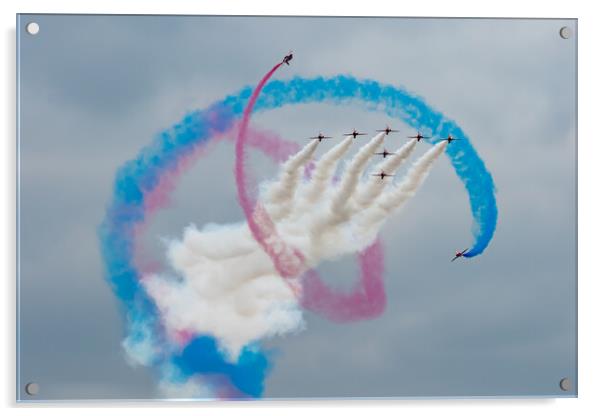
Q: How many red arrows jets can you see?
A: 9